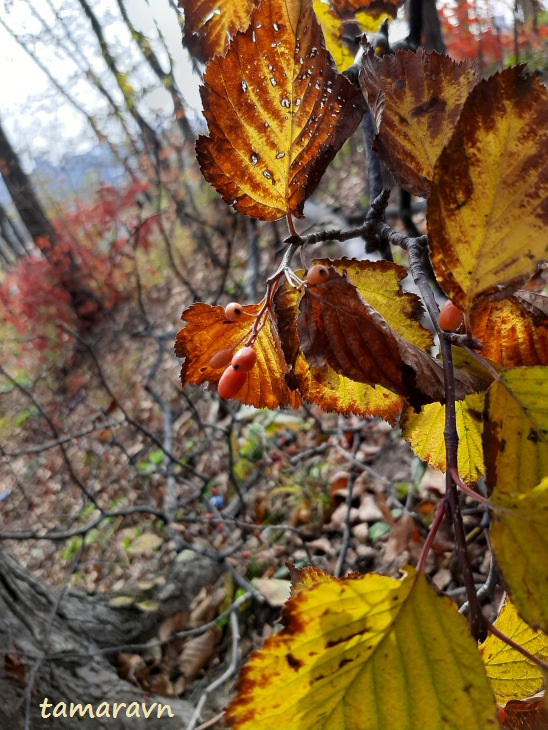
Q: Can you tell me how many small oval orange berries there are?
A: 6